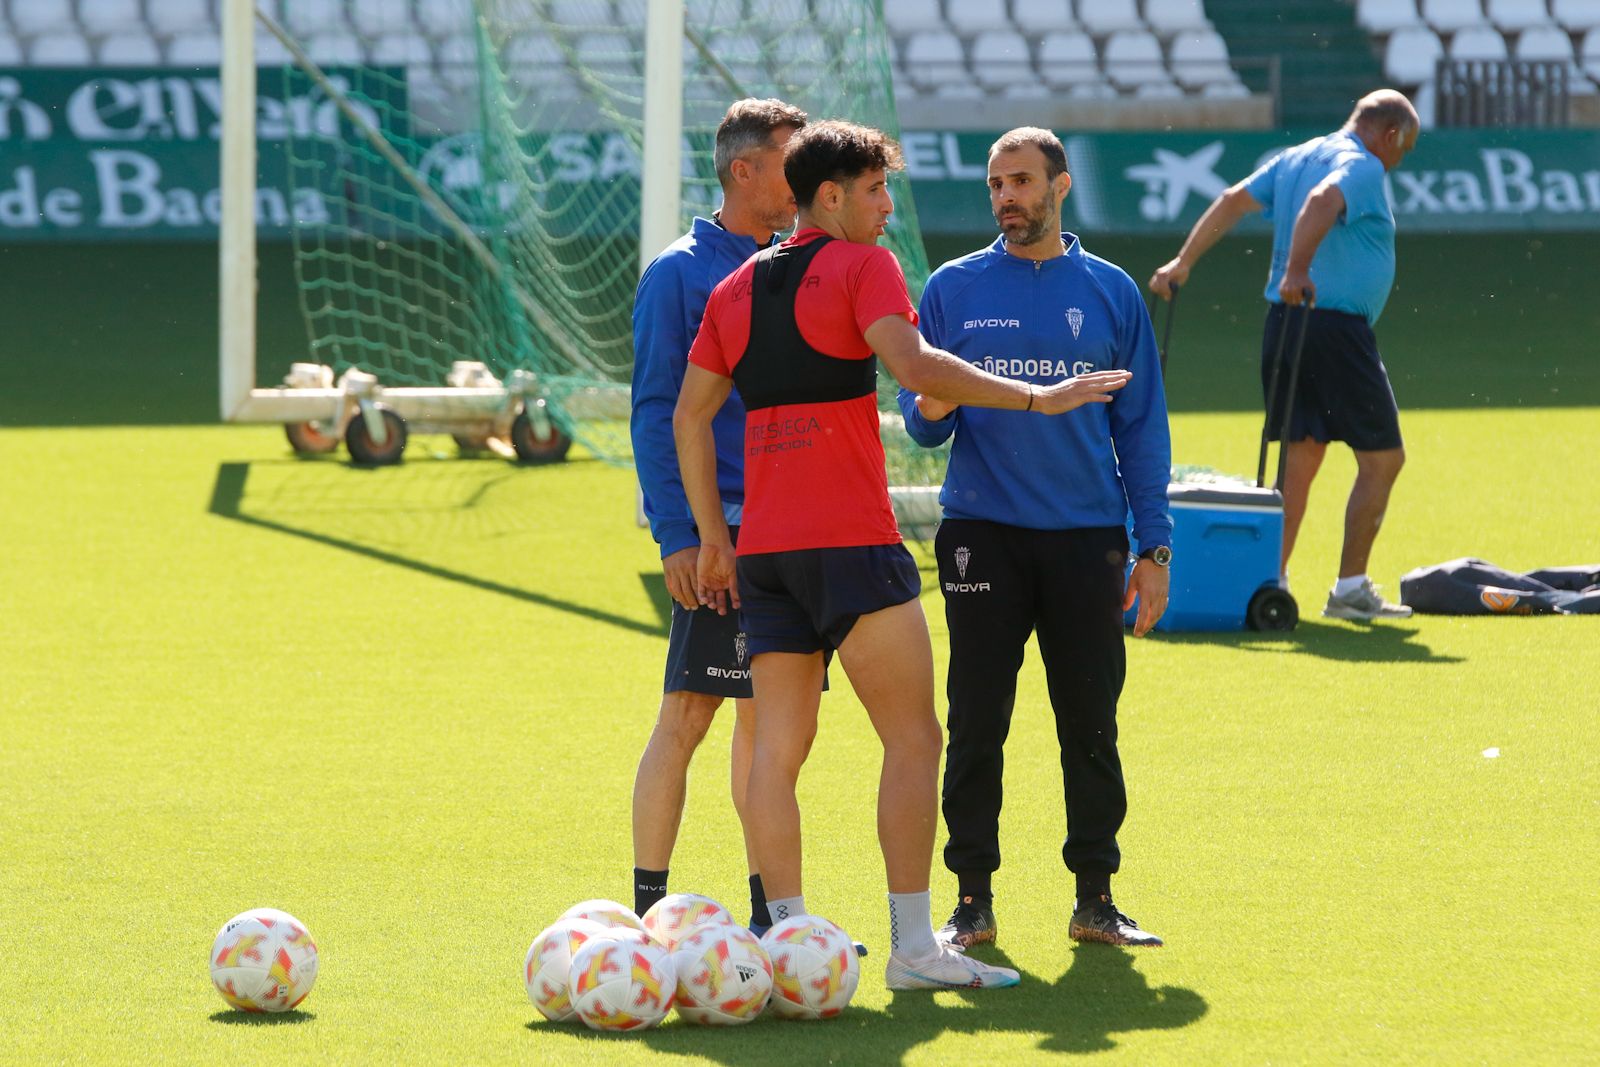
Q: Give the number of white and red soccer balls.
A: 7